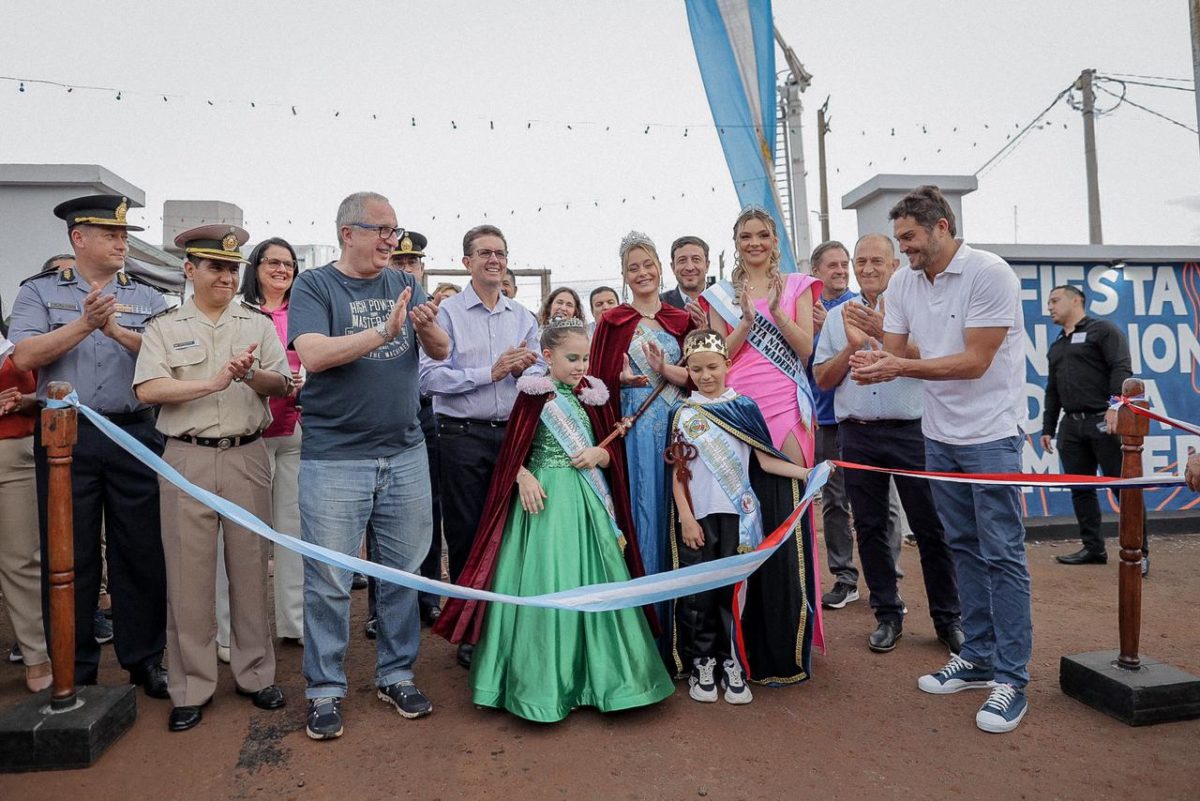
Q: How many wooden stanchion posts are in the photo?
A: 2